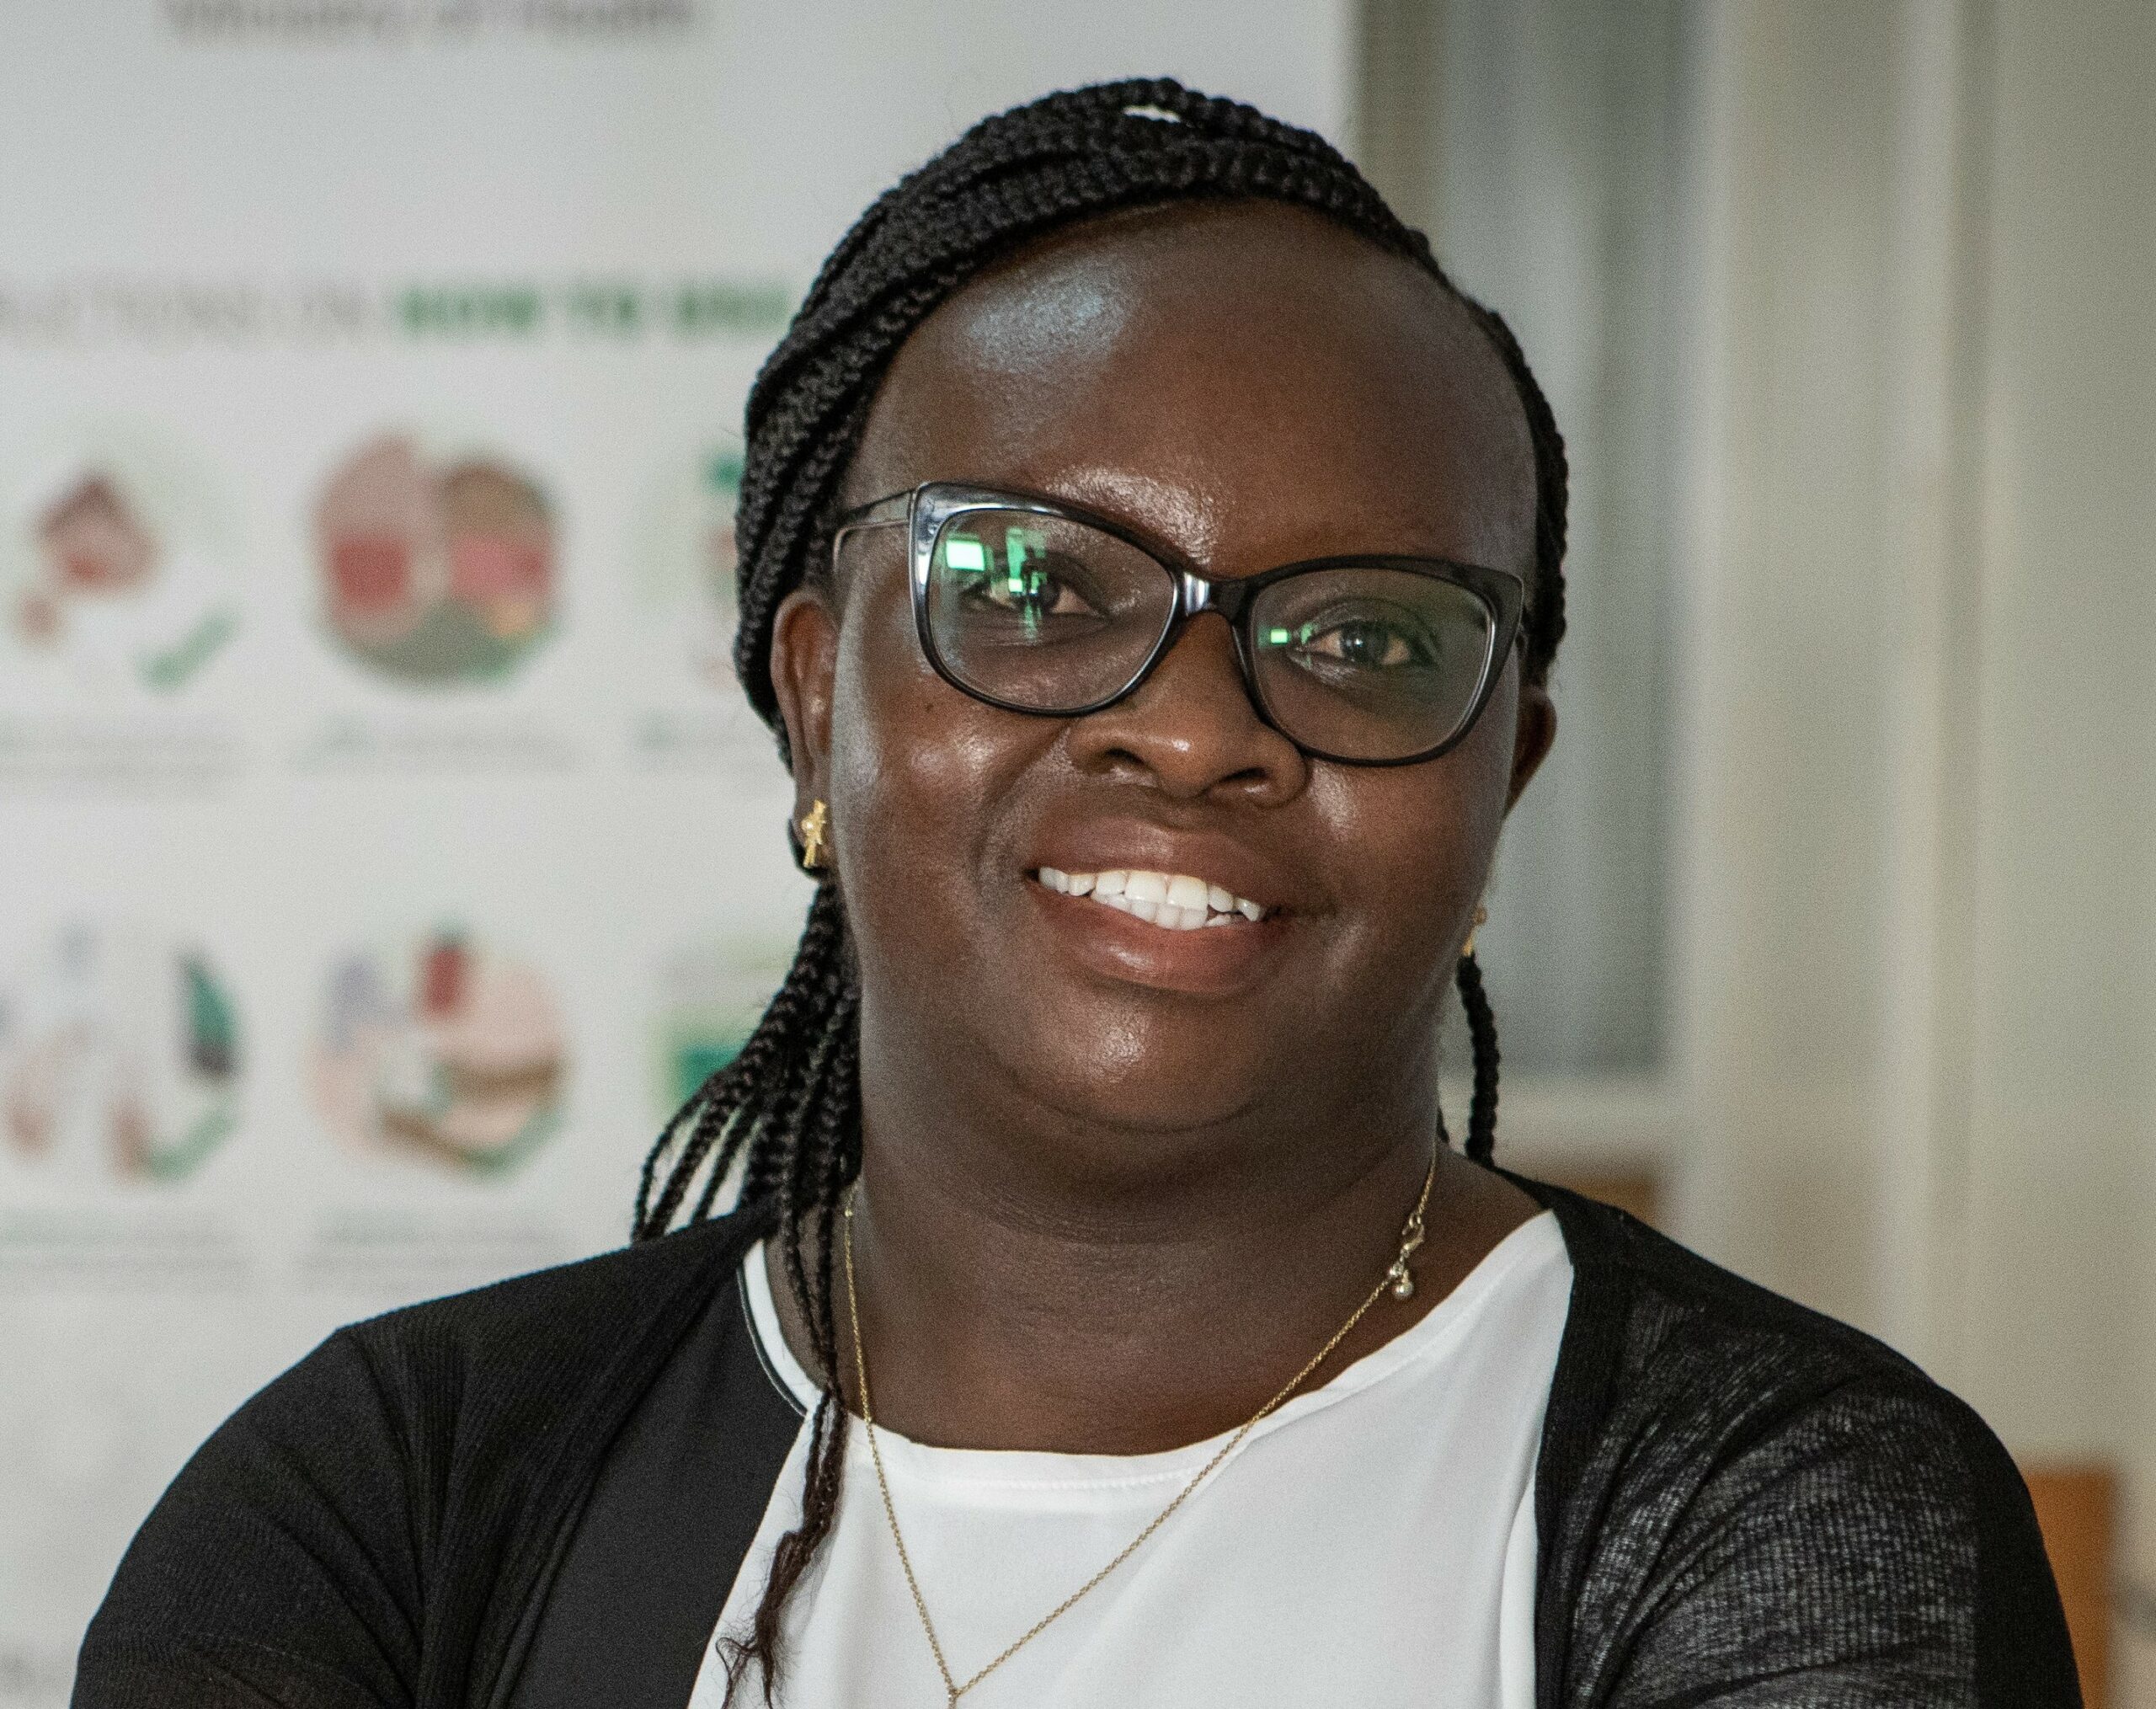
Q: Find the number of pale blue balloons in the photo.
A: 0